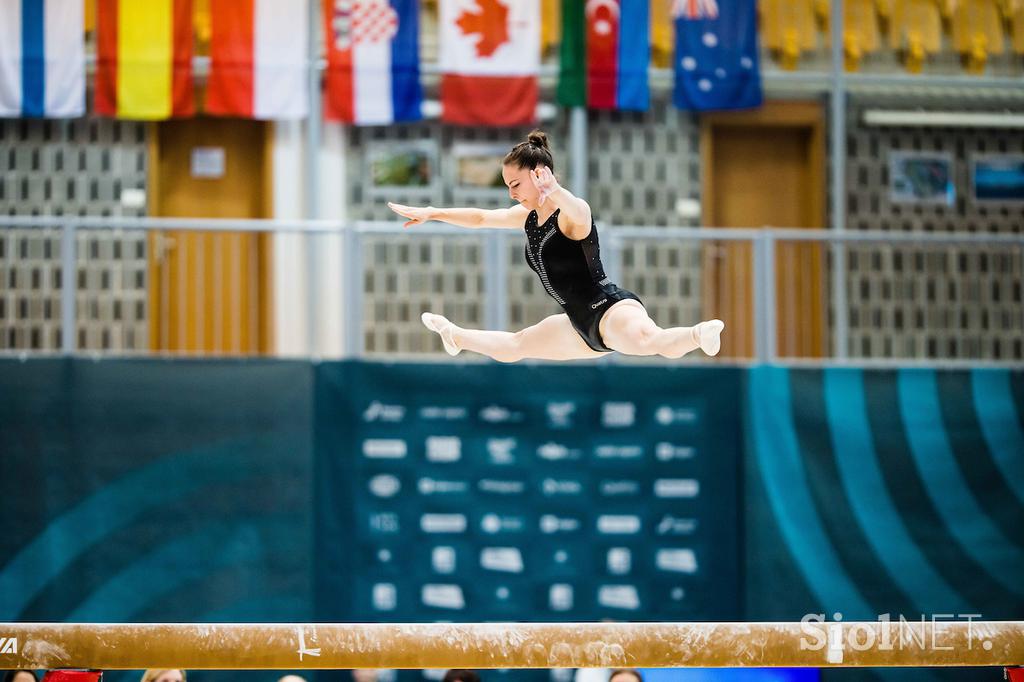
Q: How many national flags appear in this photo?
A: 7